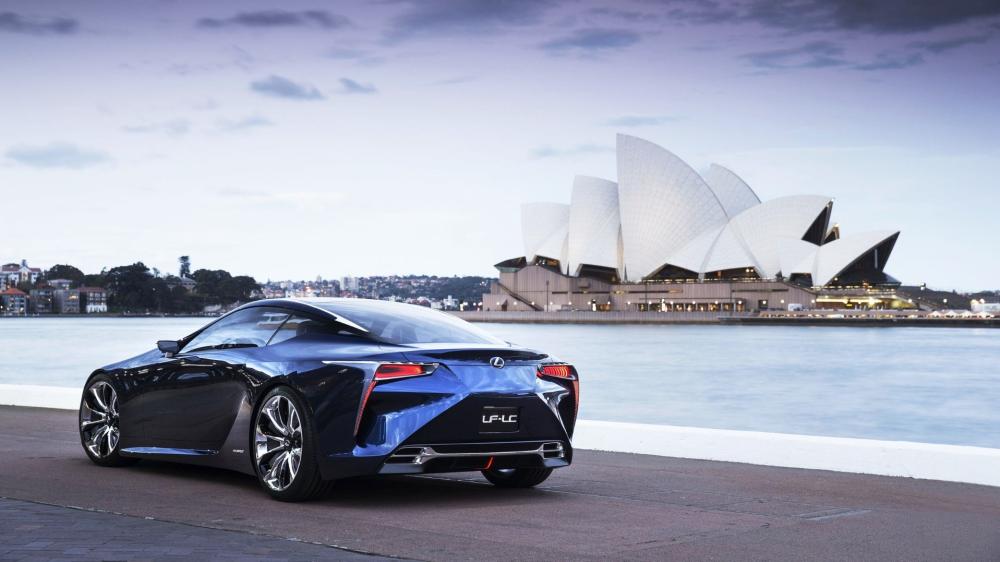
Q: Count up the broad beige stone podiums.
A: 1